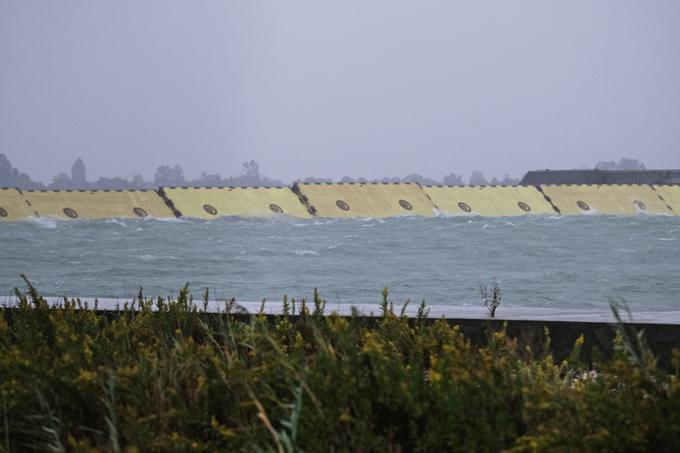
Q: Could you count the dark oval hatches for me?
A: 11